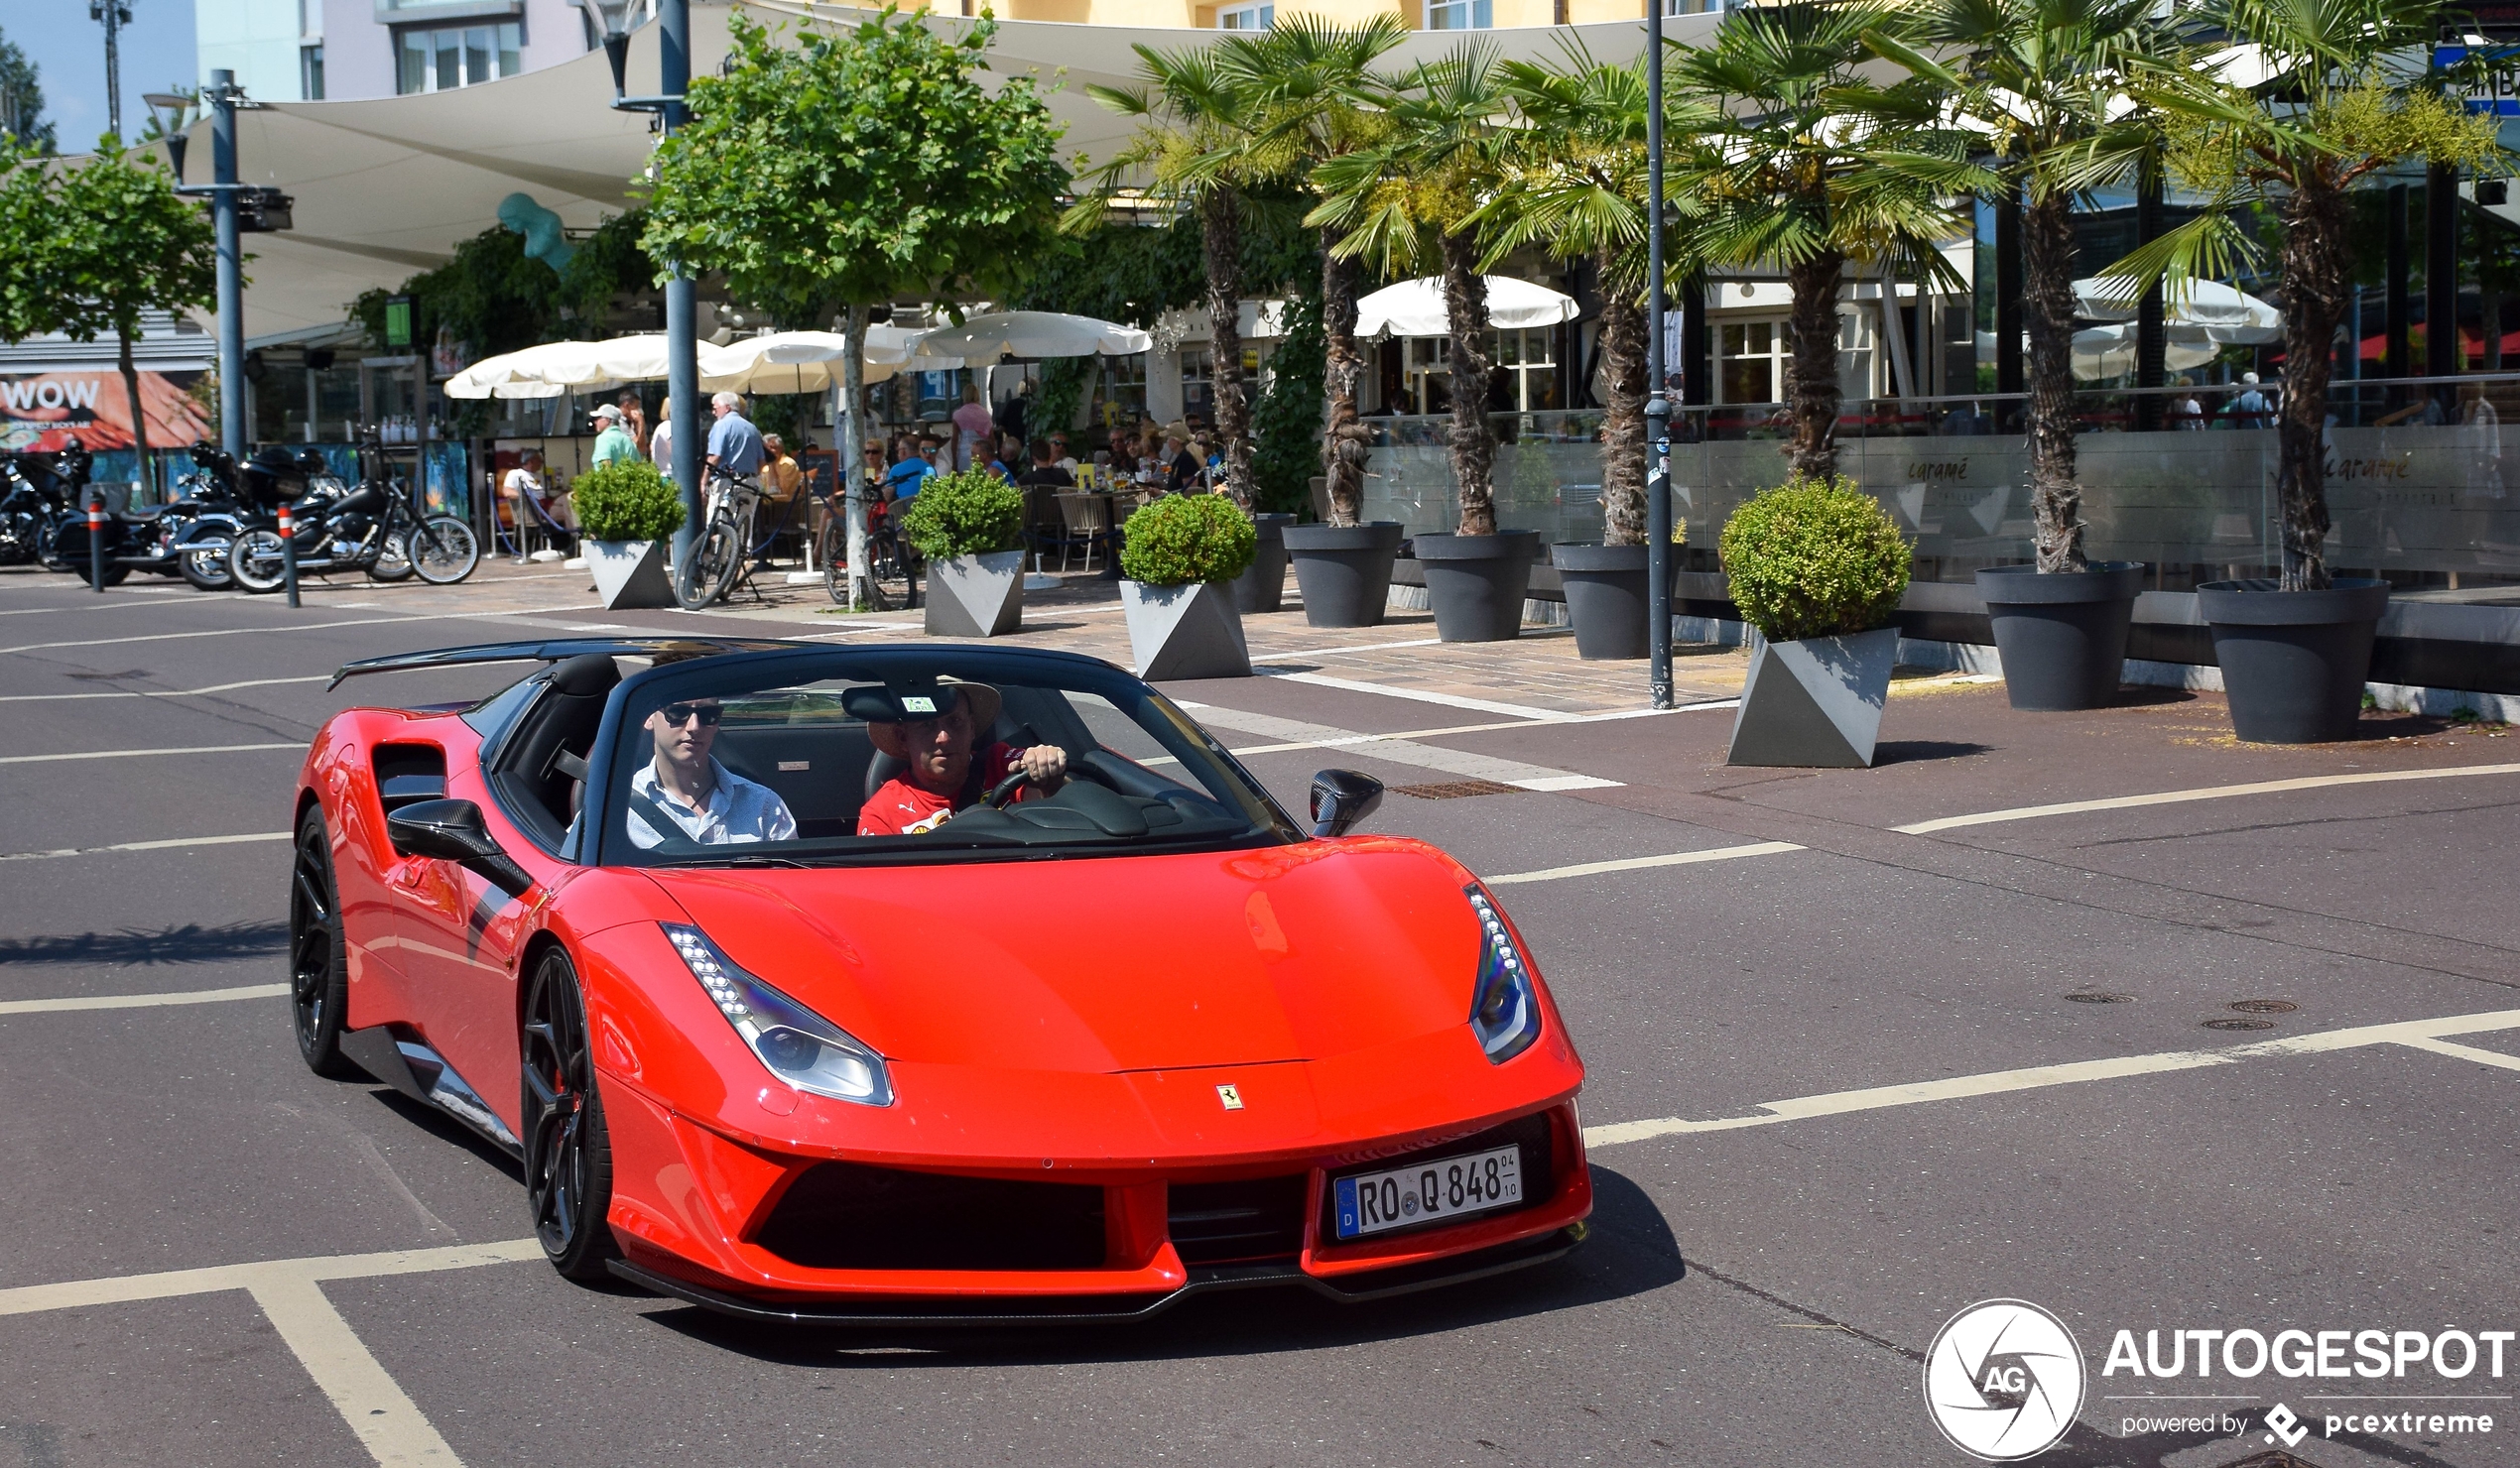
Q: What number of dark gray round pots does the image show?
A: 6